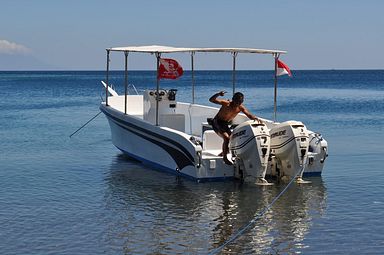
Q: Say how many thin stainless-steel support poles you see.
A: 6